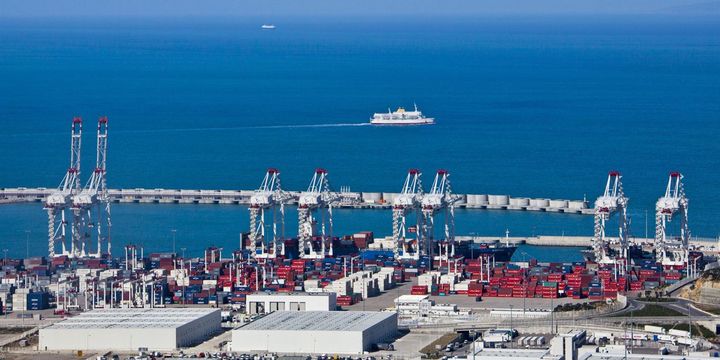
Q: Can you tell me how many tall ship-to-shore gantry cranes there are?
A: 8